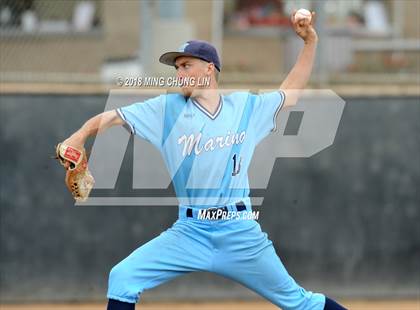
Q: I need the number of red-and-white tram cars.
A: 0